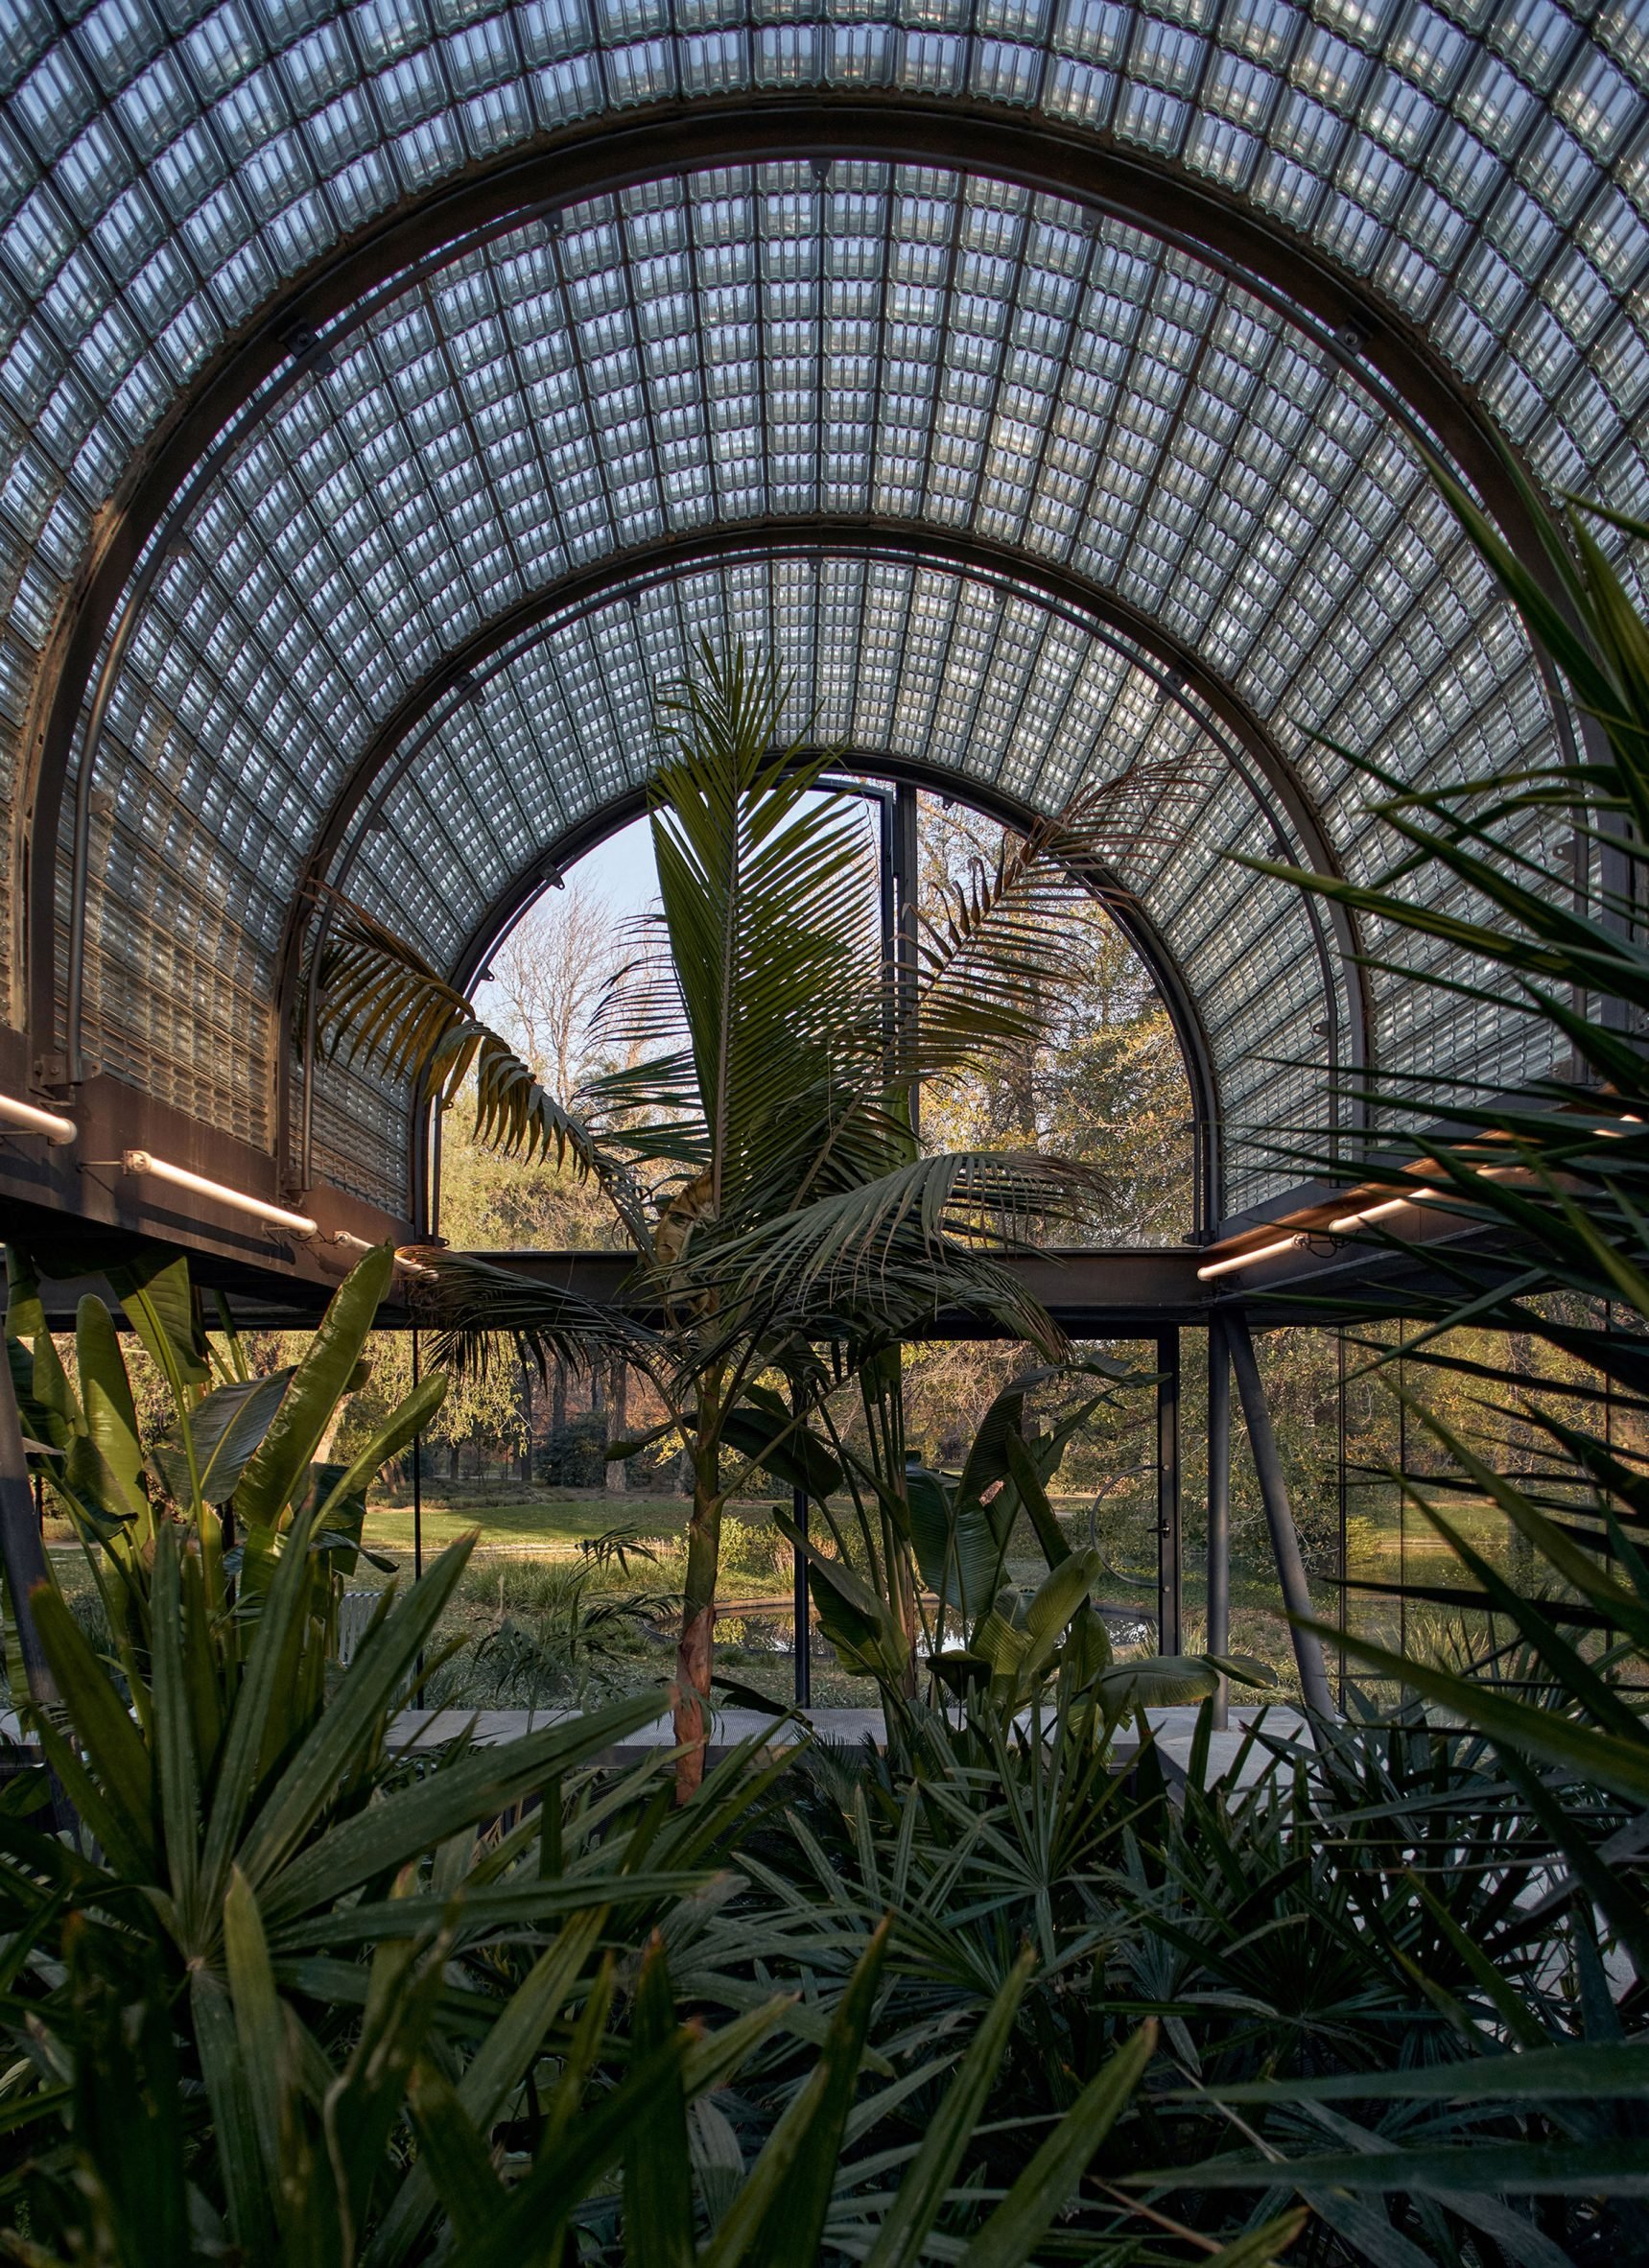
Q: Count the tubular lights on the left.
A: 3